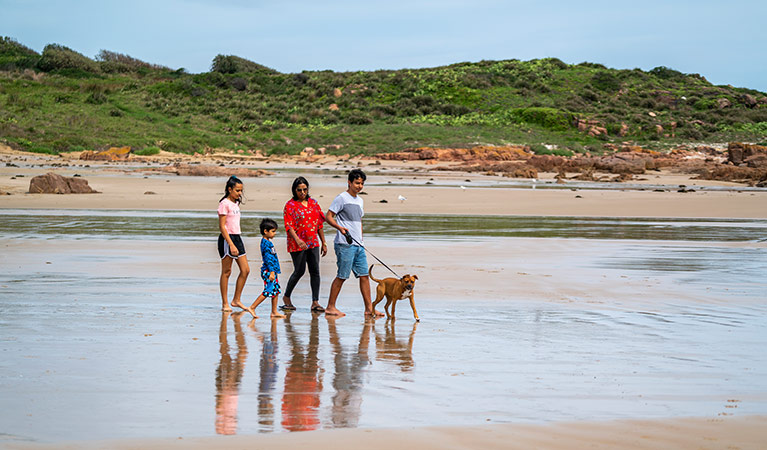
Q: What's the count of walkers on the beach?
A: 4